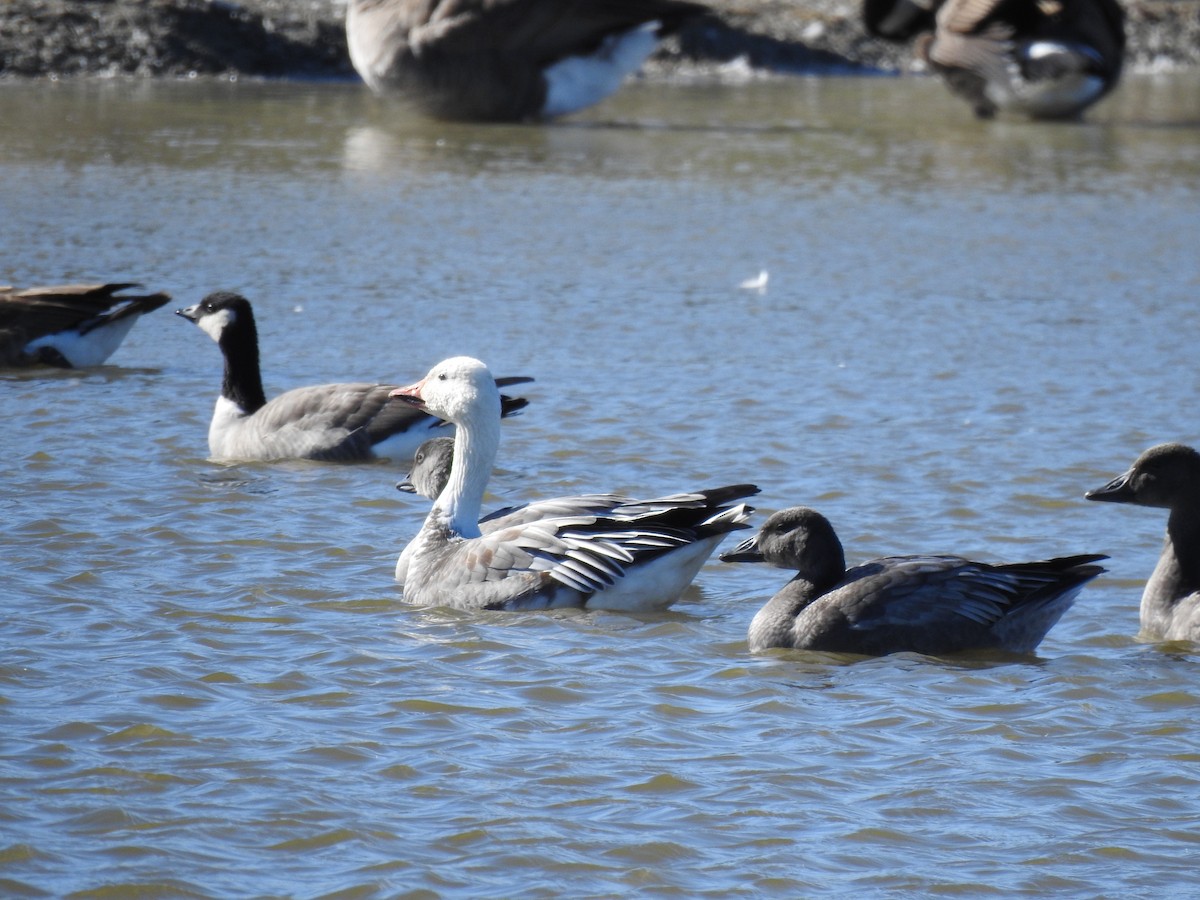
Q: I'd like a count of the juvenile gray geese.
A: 3